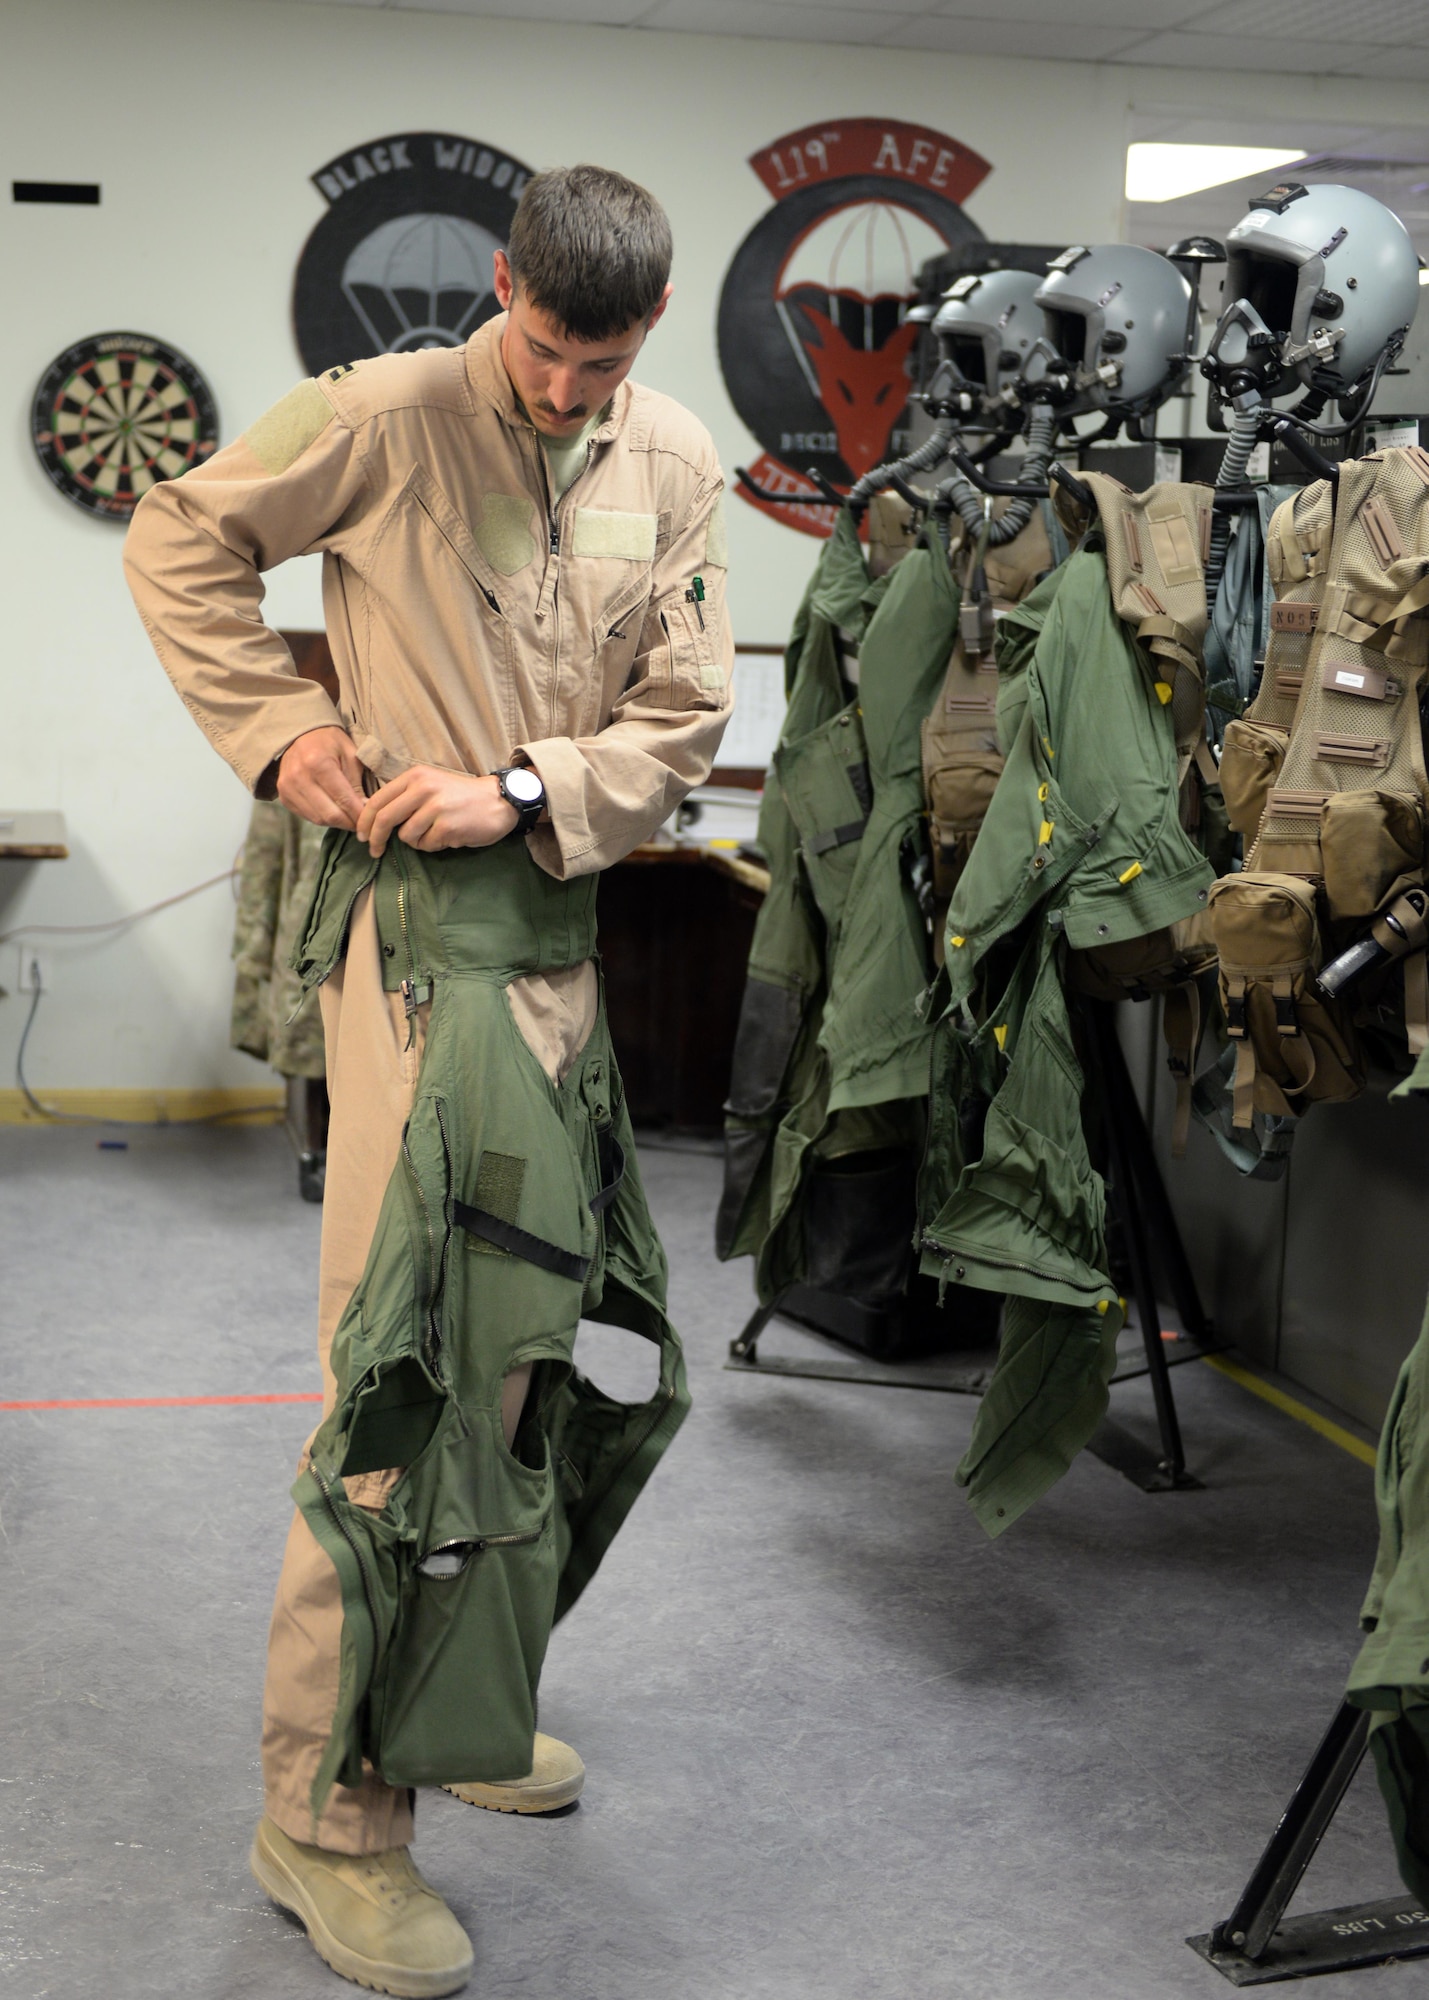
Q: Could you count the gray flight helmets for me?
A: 3